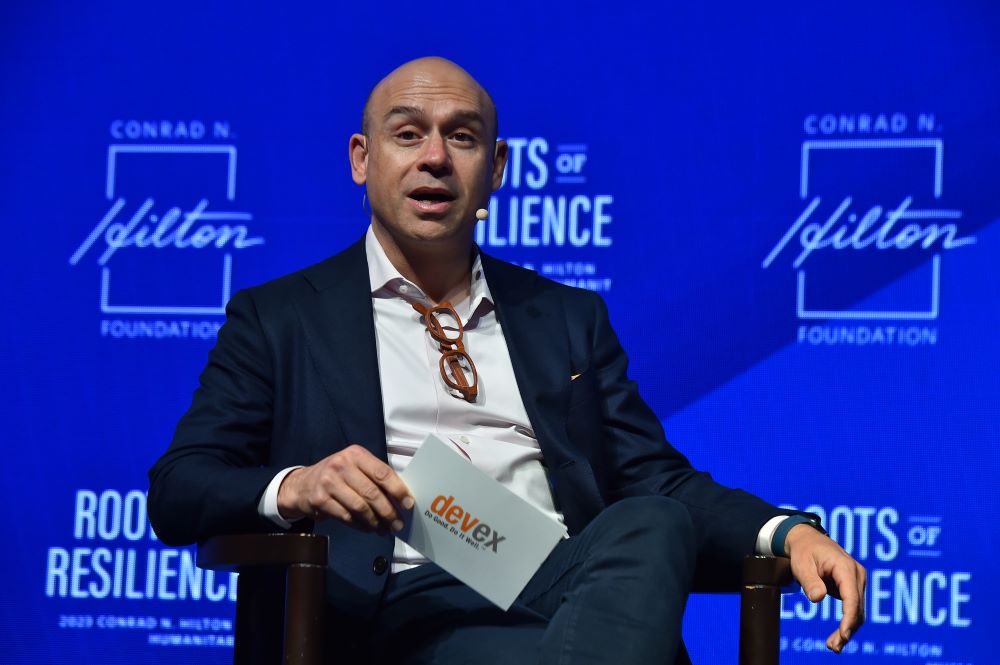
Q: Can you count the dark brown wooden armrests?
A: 2